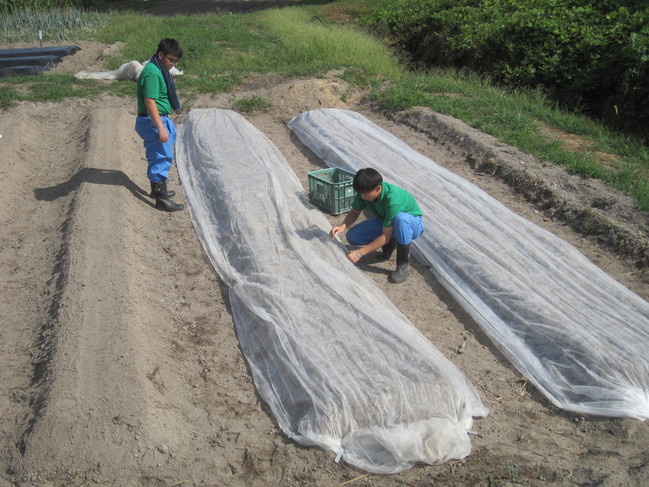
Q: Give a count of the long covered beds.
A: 2